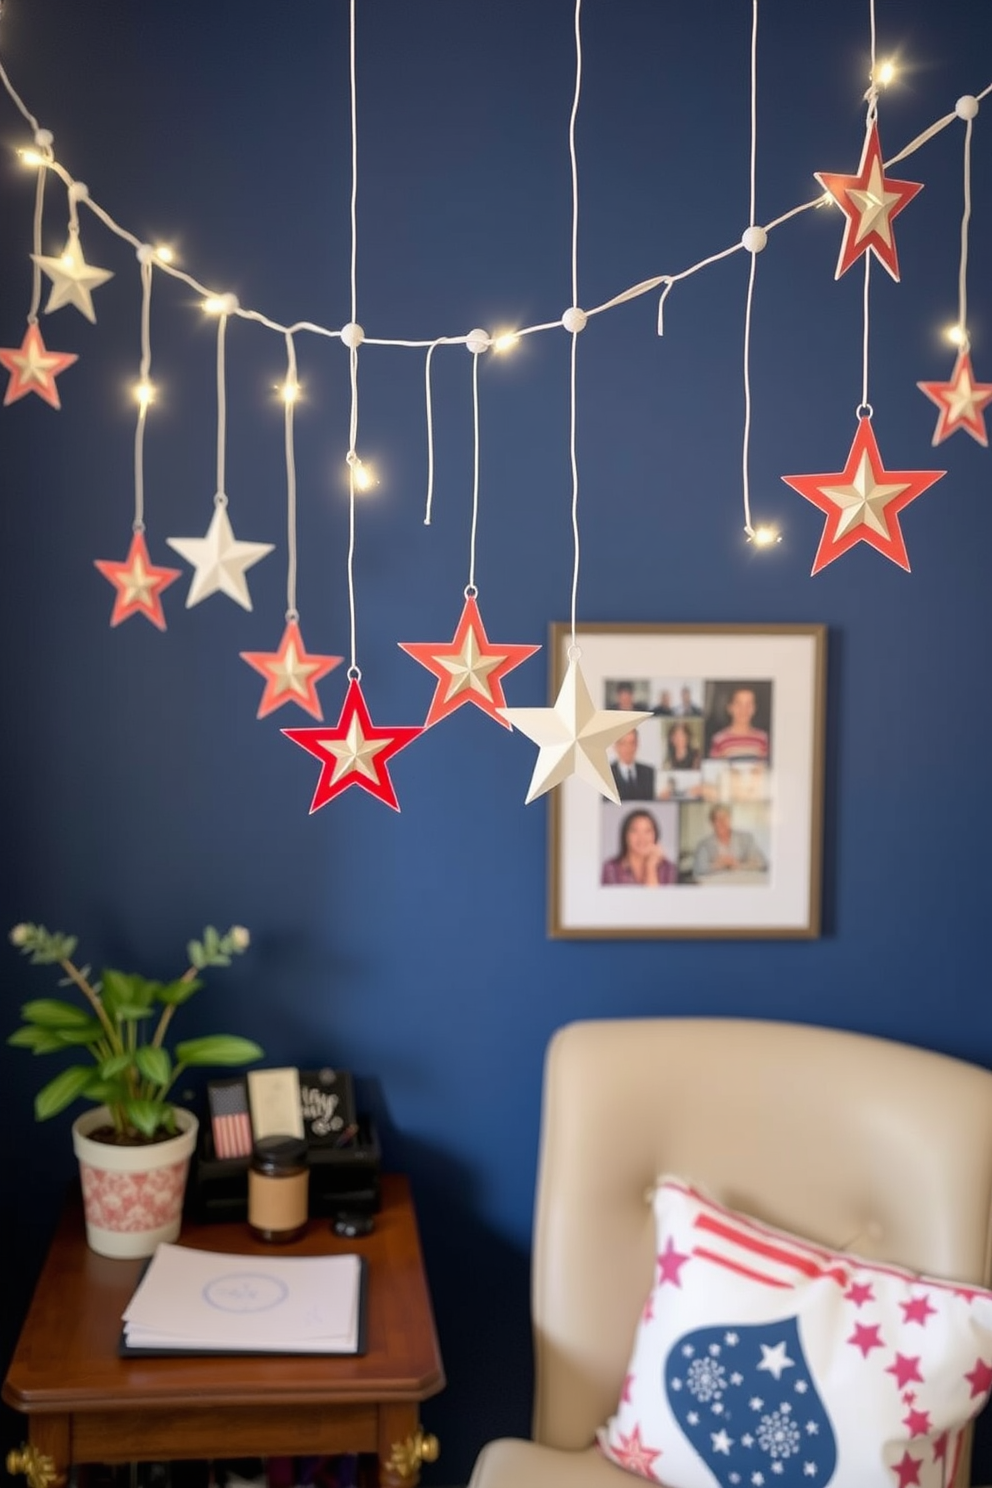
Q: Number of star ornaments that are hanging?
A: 11